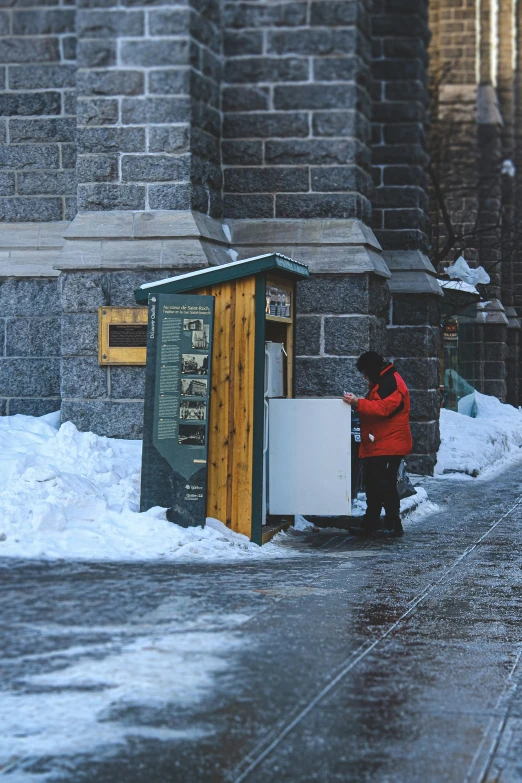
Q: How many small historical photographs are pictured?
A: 6